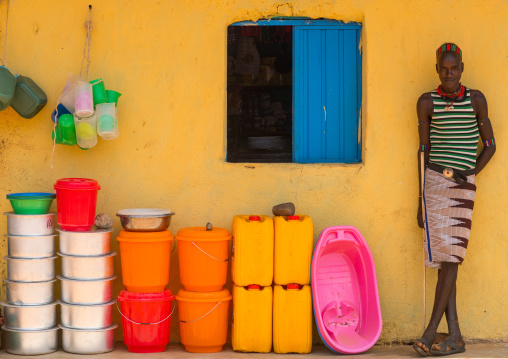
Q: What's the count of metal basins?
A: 12